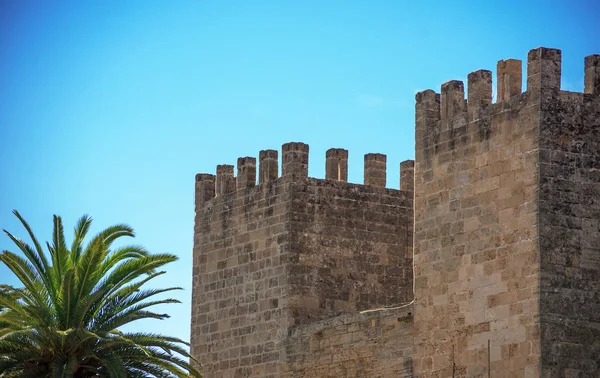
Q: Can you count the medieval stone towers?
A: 2